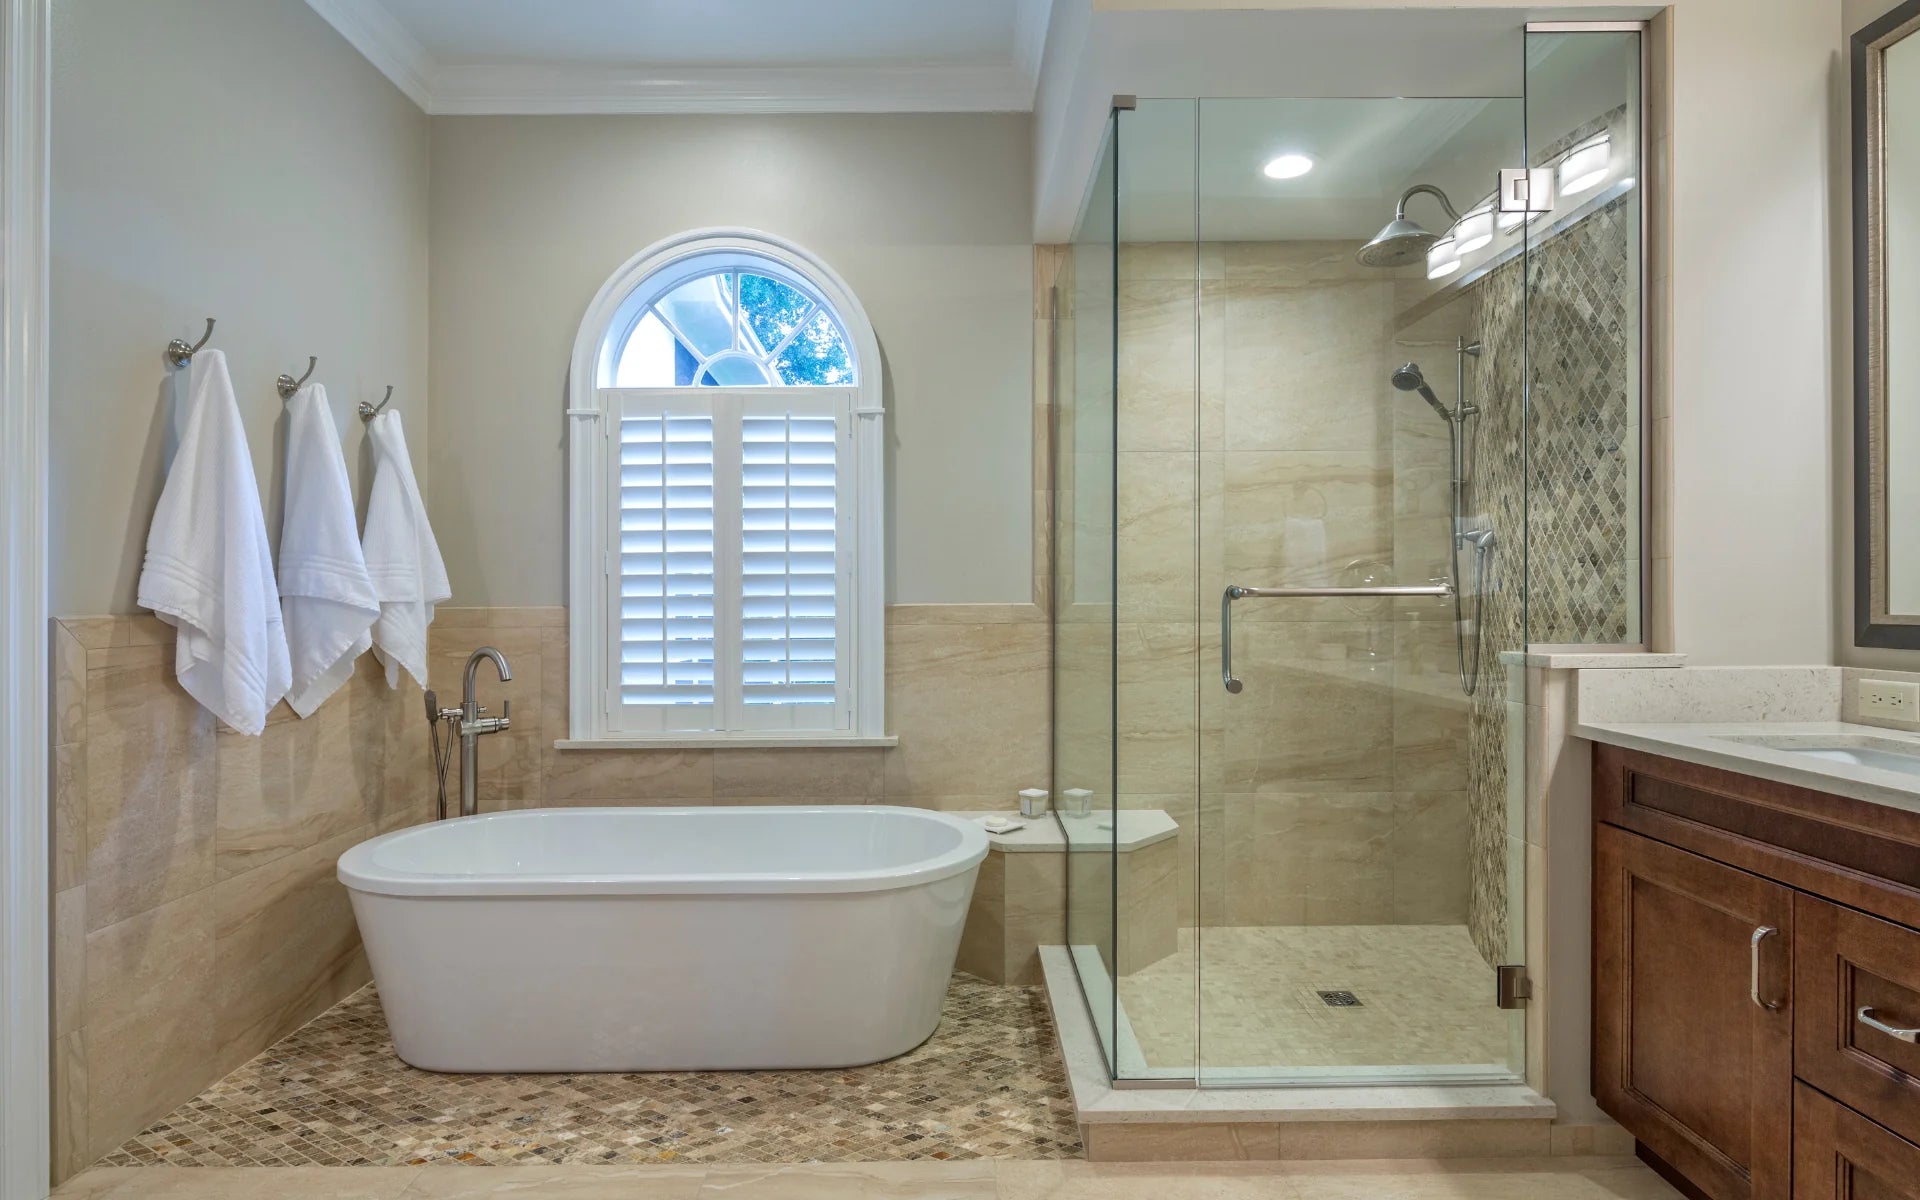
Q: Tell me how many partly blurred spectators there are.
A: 0